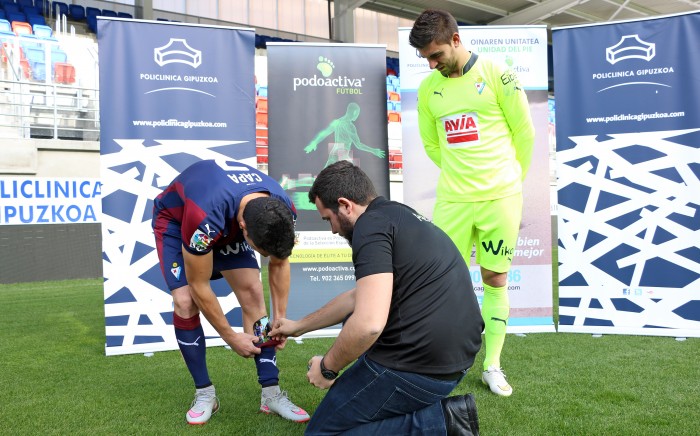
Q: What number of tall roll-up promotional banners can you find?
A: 4